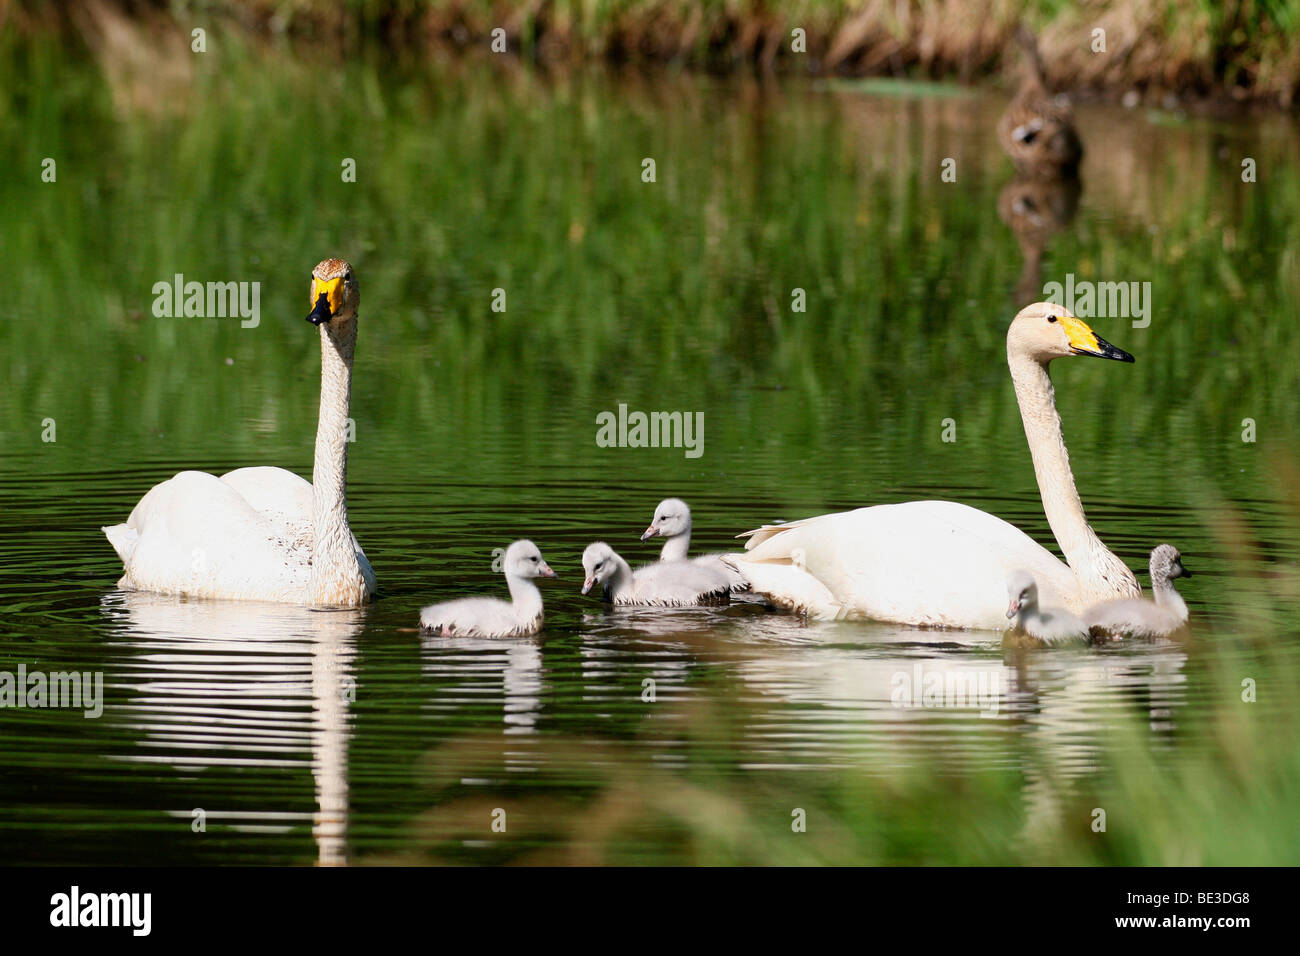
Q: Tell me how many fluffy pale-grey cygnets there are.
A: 5